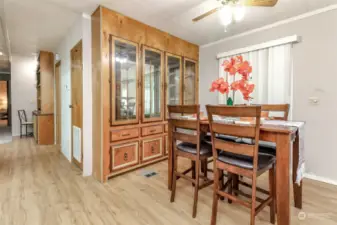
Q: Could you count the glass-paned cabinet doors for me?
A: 4